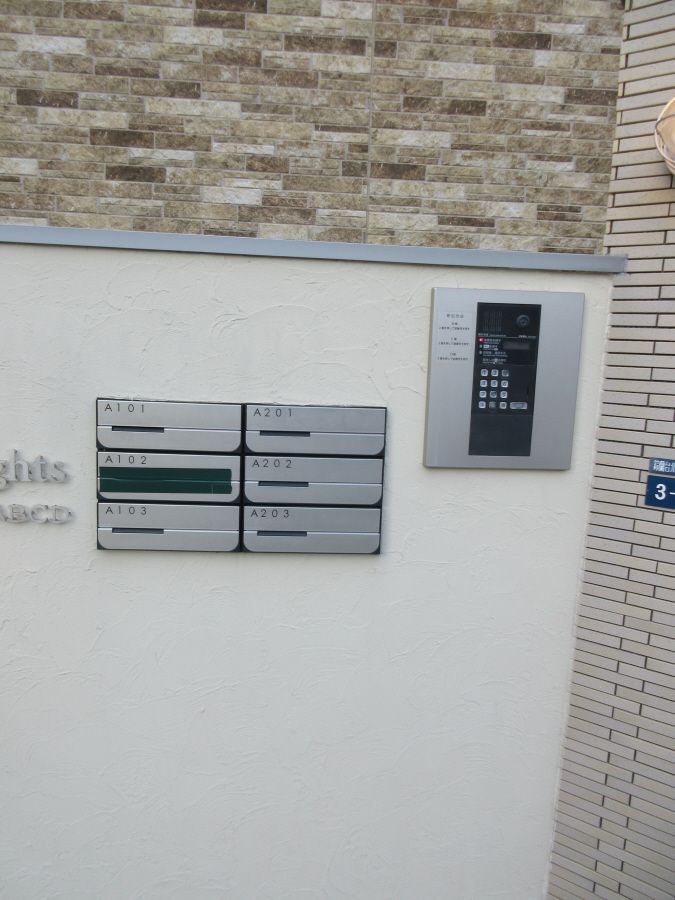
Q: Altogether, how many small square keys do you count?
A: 12